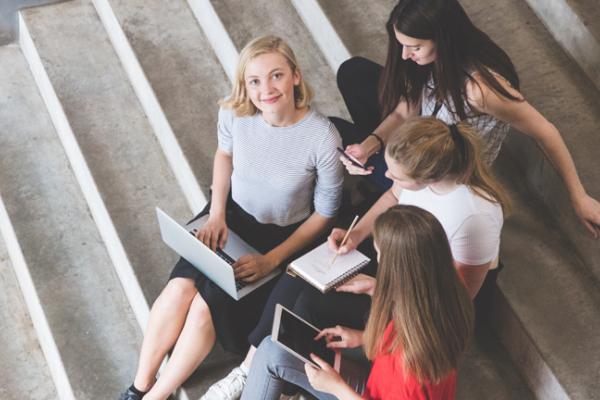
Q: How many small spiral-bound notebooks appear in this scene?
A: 1